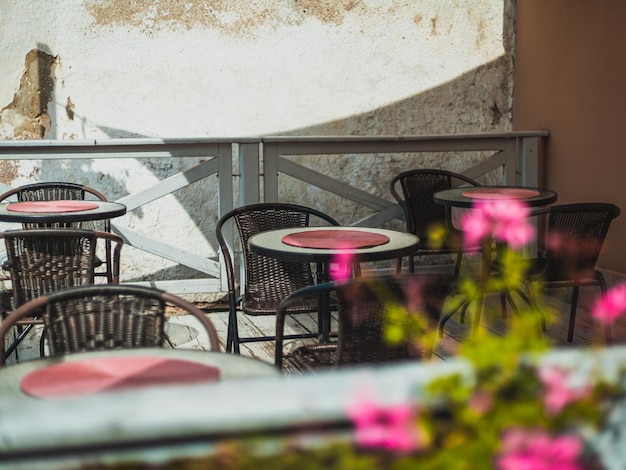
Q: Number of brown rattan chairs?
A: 7